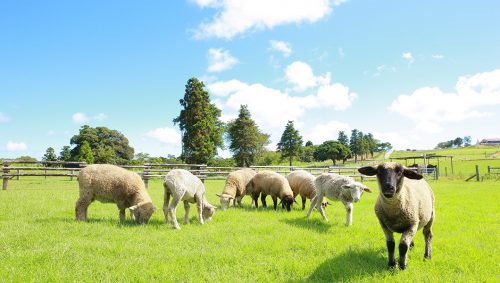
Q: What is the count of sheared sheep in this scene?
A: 2